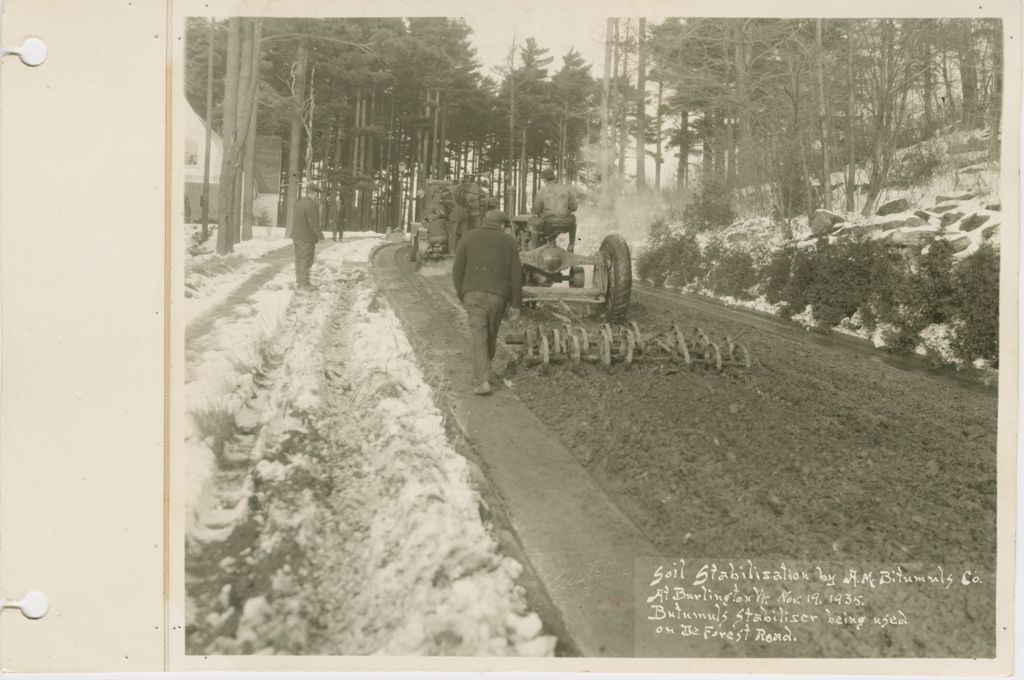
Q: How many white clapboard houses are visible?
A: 1